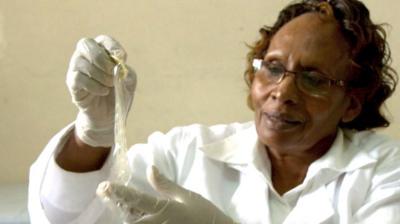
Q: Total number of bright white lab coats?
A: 1